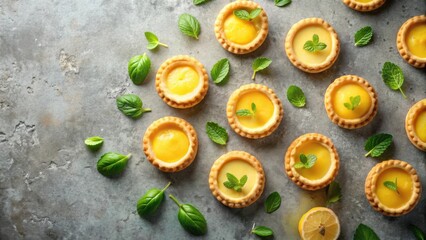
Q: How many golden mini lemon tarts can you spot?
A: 12